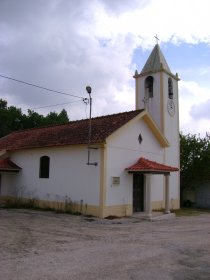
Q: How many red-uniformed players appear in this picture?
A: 0